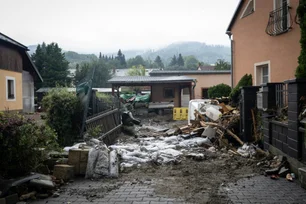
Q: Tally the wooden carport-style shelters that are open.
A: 1